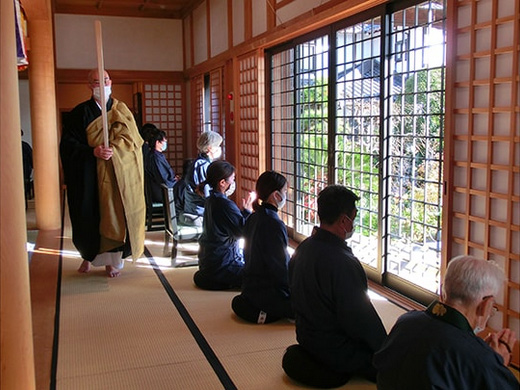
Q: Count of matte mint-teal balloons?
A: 0